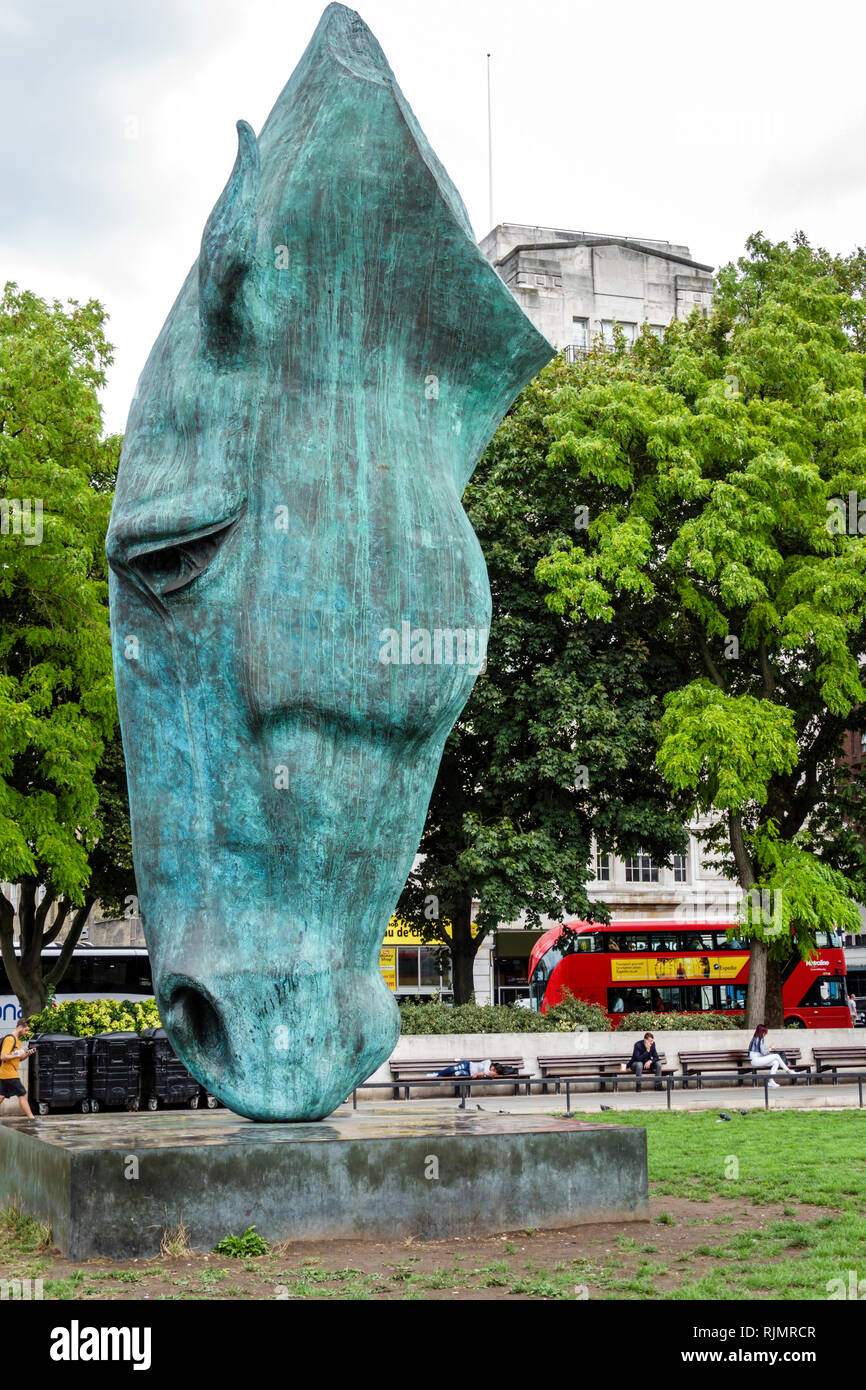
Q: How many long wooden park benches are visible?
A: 4